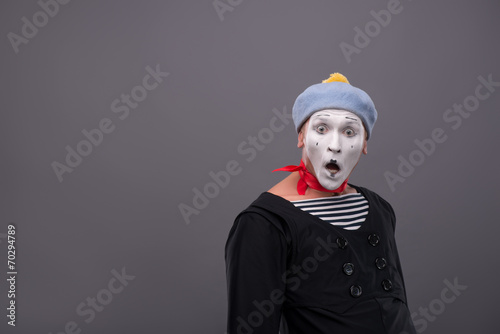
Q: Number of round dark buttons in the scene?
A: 6